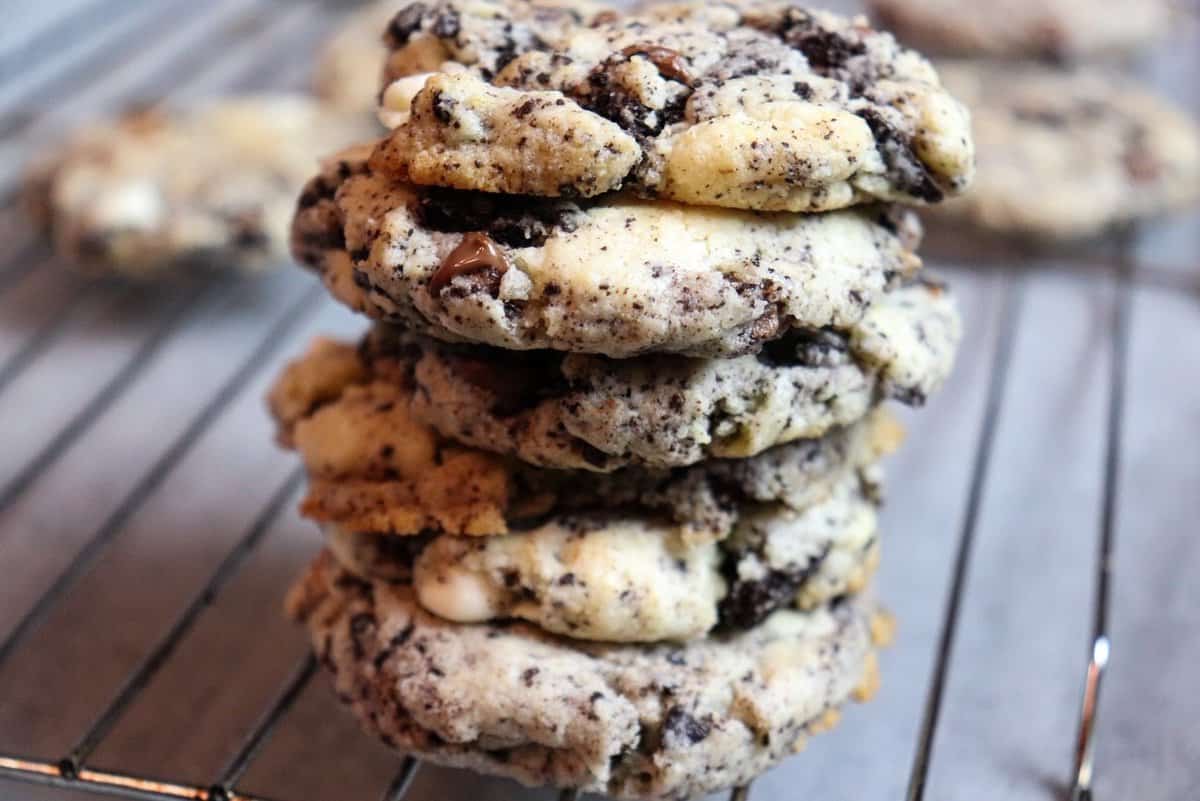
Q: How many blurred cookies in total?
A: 4